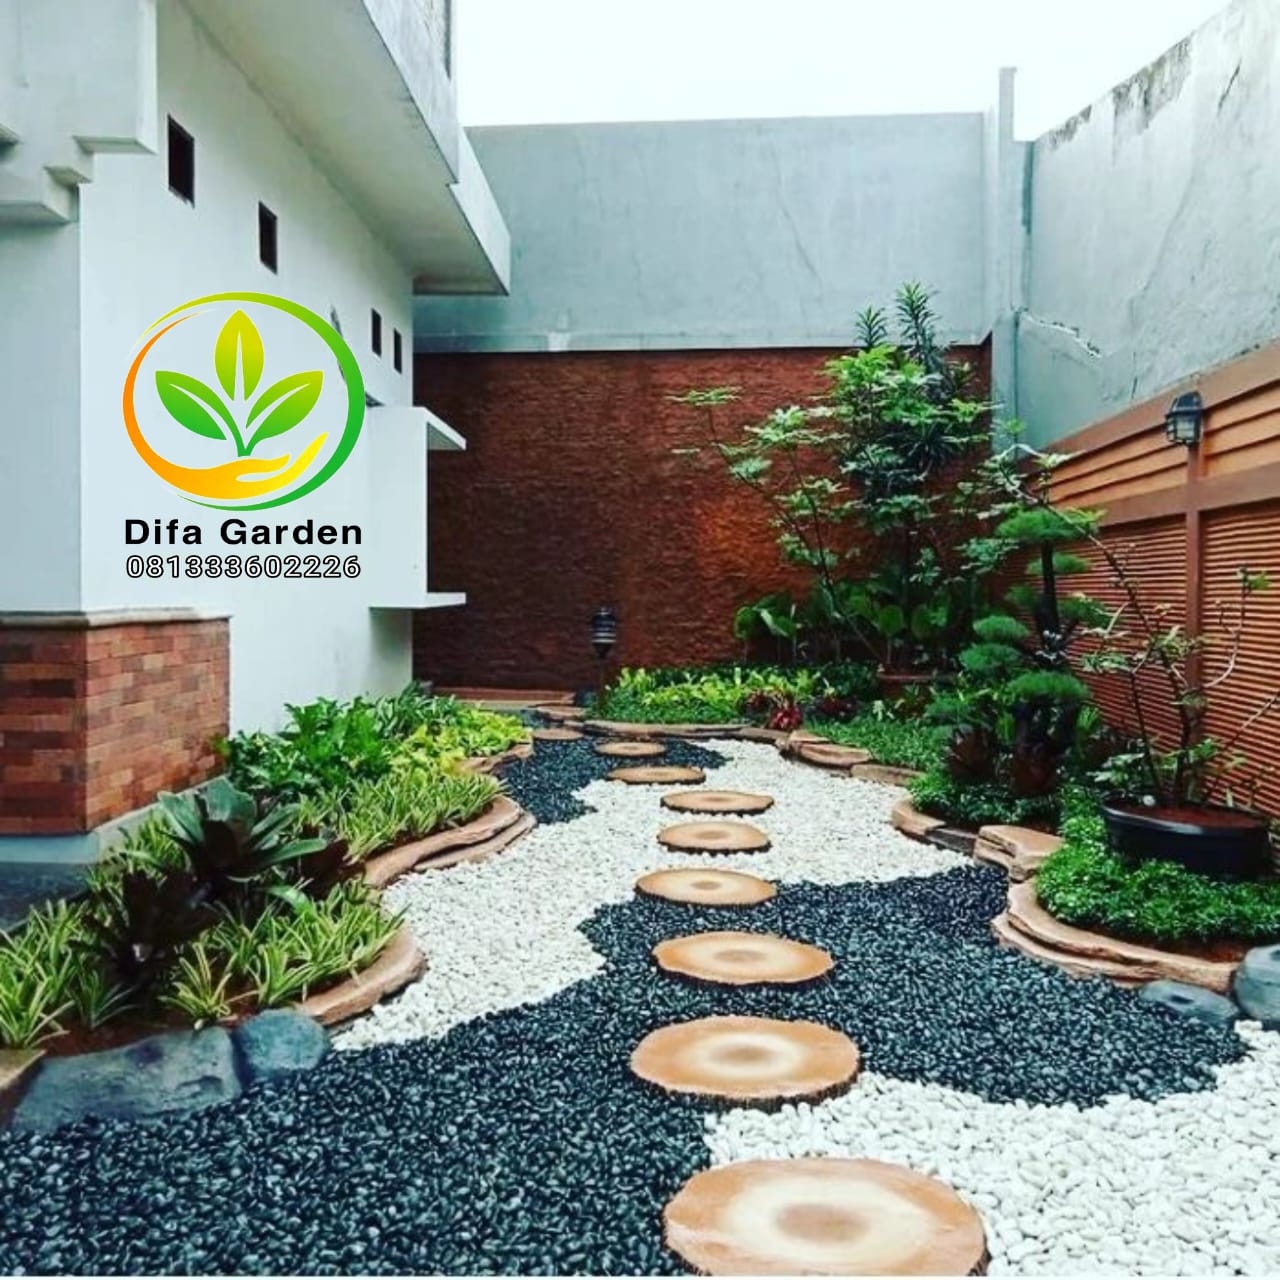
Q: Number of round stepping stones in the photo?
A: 9